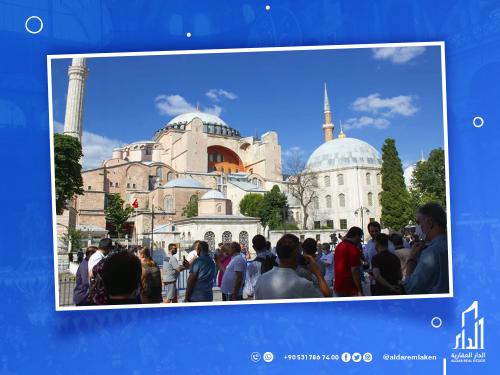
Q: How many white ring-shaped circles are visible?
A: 3